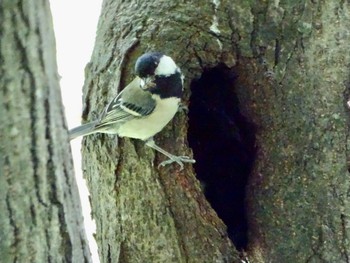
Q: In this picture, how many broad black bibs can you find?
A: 1